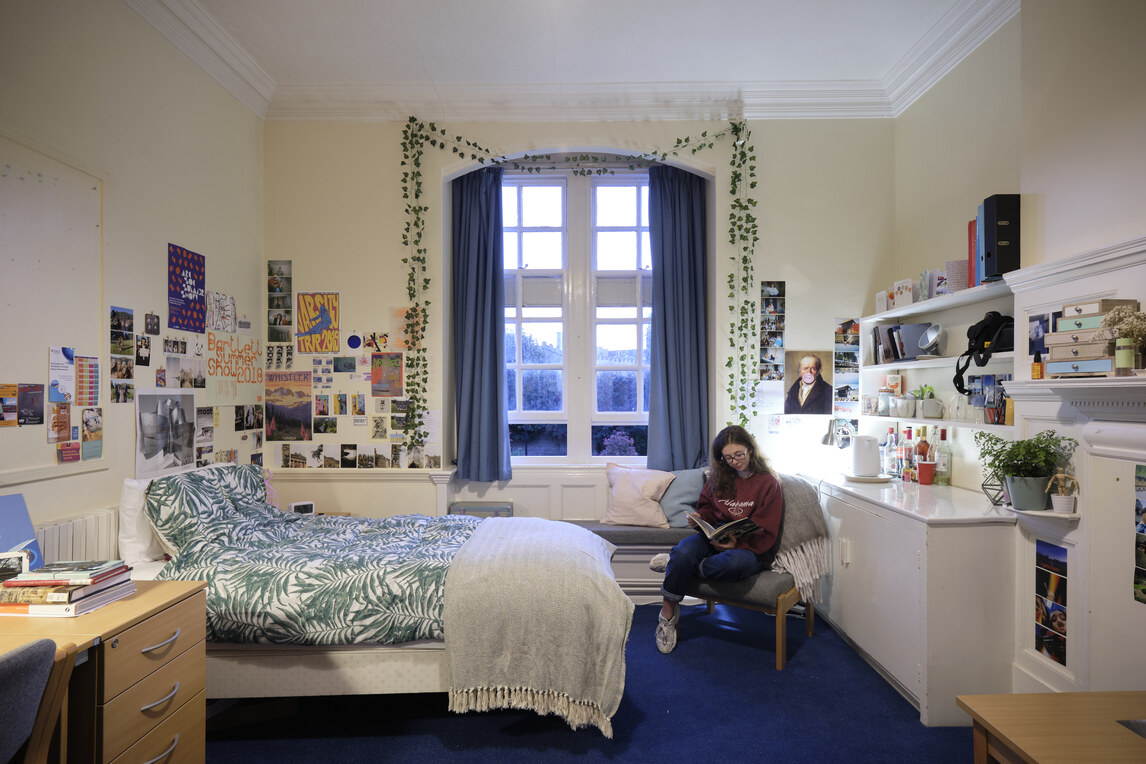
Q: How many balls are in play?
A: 0